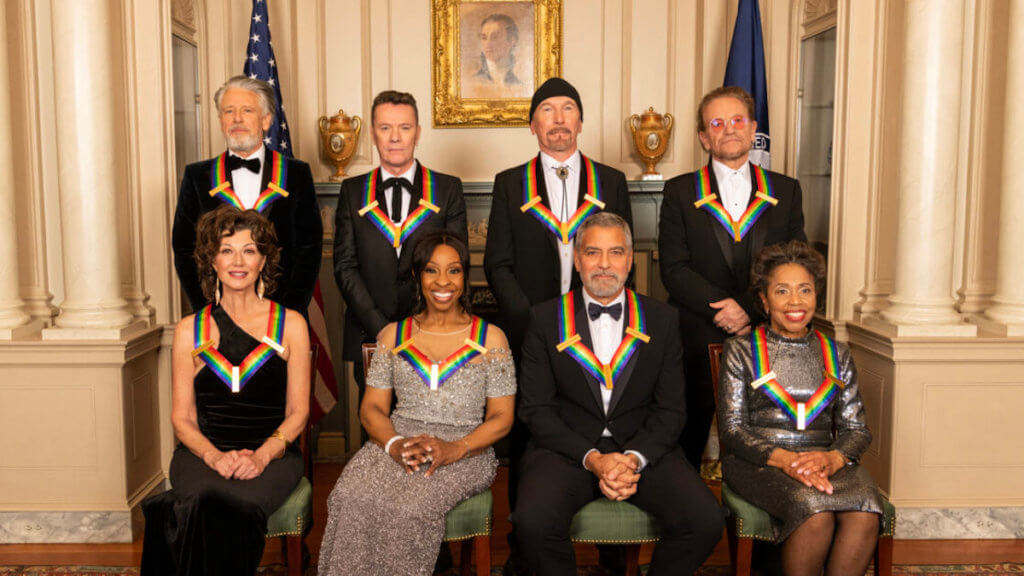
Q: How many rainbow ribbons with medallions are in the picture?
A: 8